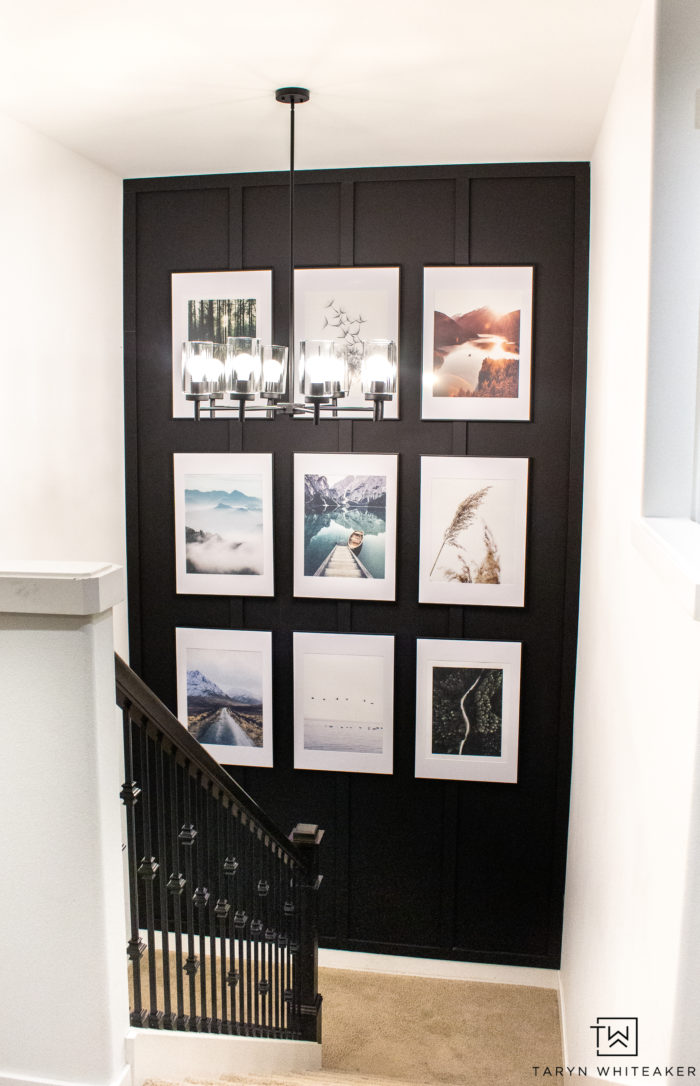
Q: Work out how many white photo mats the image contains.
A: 9